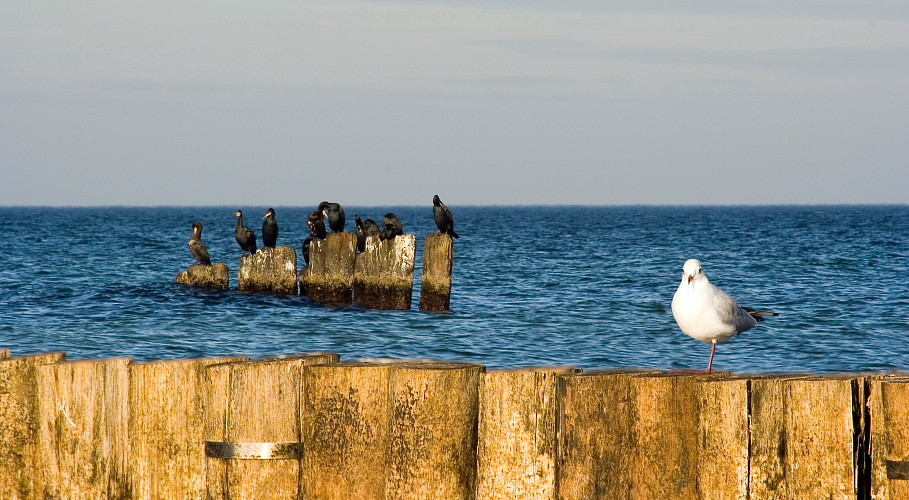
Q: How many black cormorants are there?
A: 10